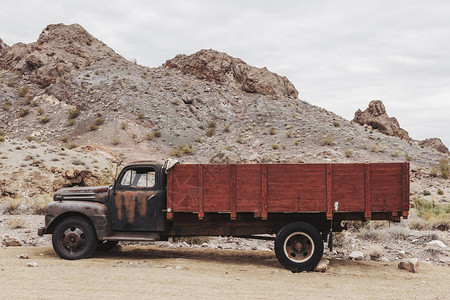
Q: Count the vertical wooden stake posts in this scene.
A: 7